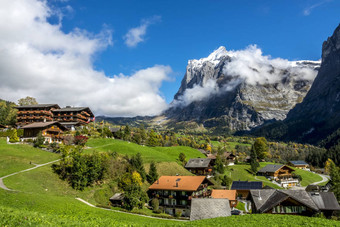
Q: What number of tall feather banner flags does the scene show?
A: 0